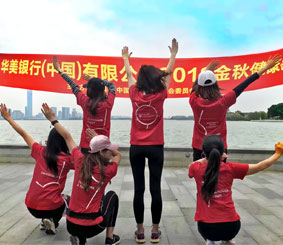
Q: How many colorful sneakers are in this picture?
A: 2